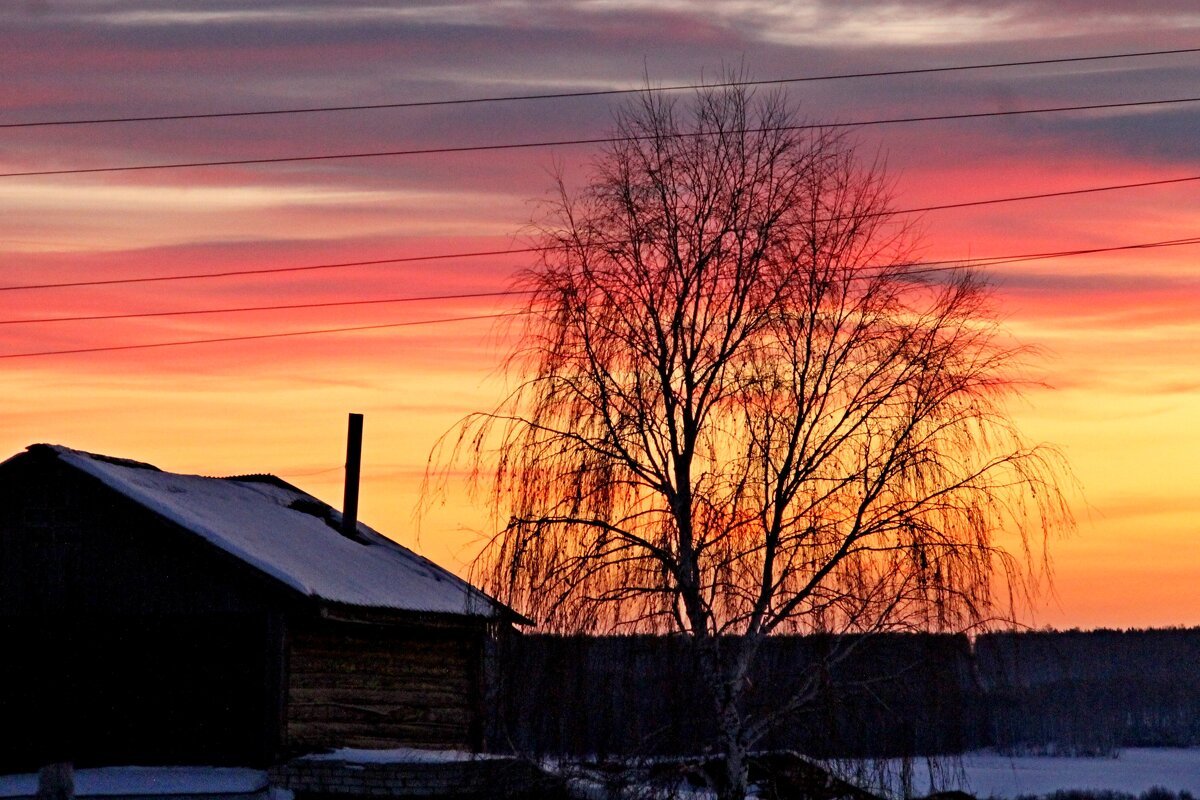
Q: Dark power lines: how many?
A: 5